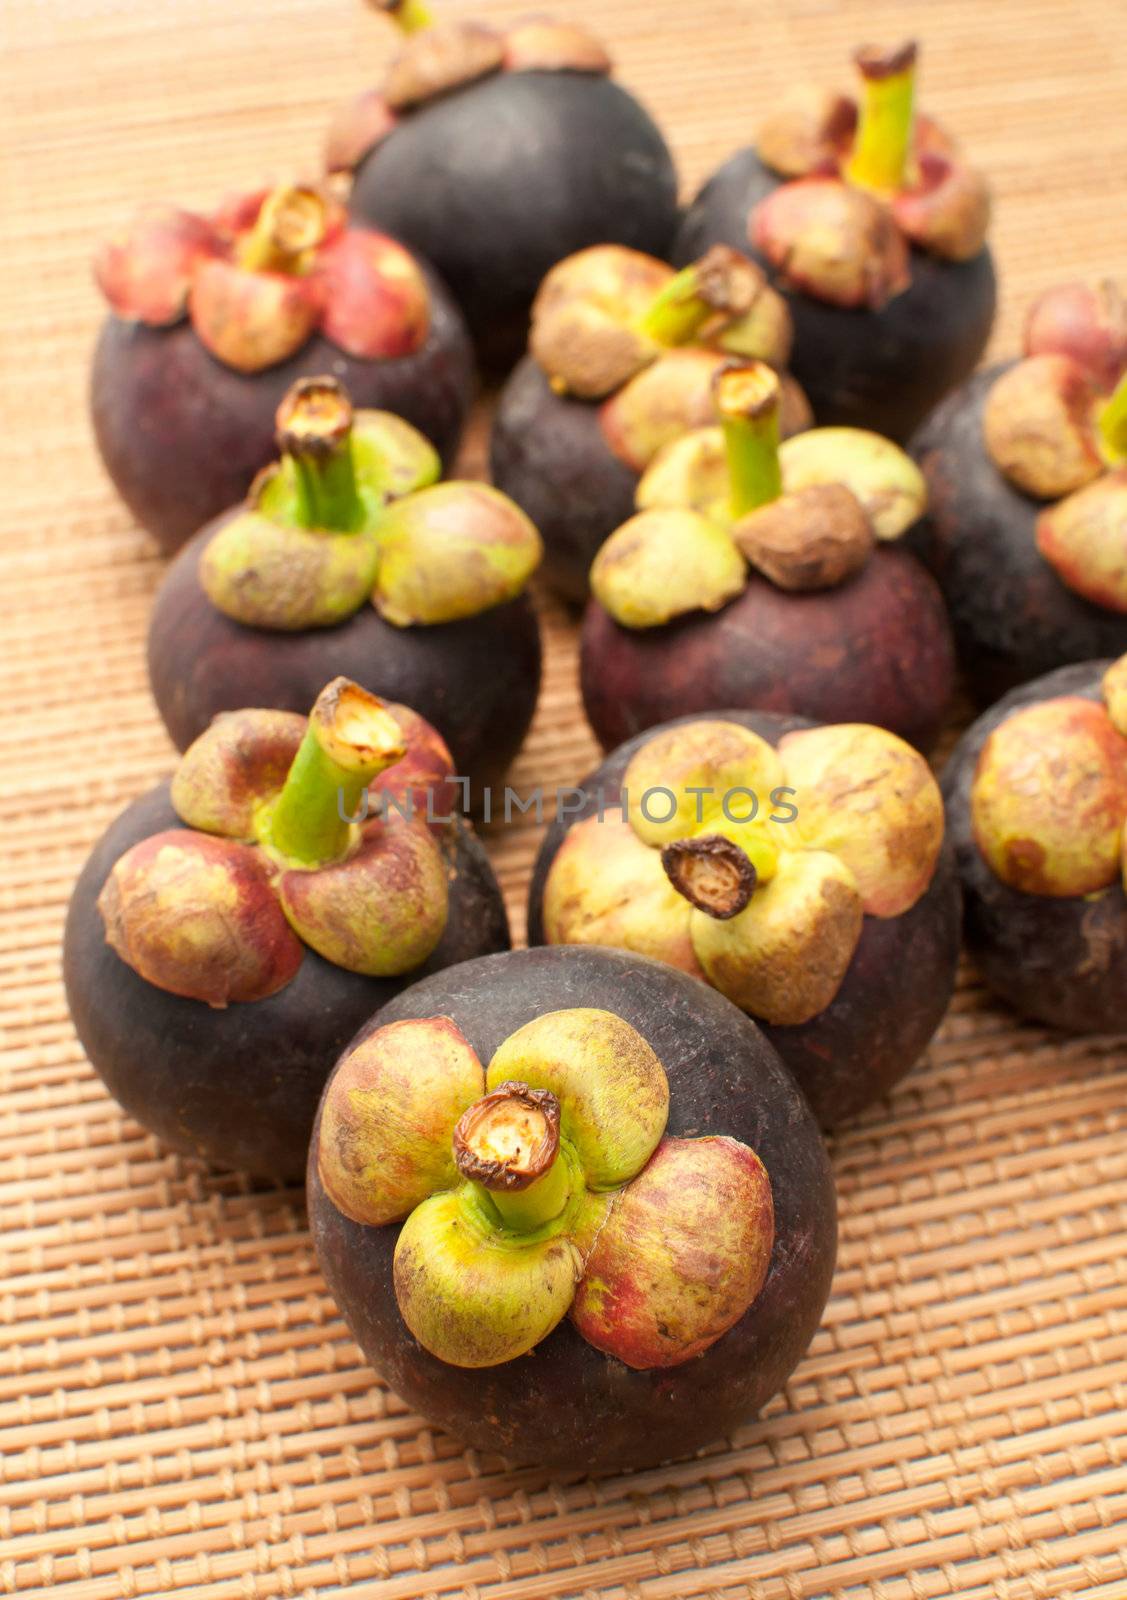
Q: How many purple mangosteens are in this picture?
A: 11